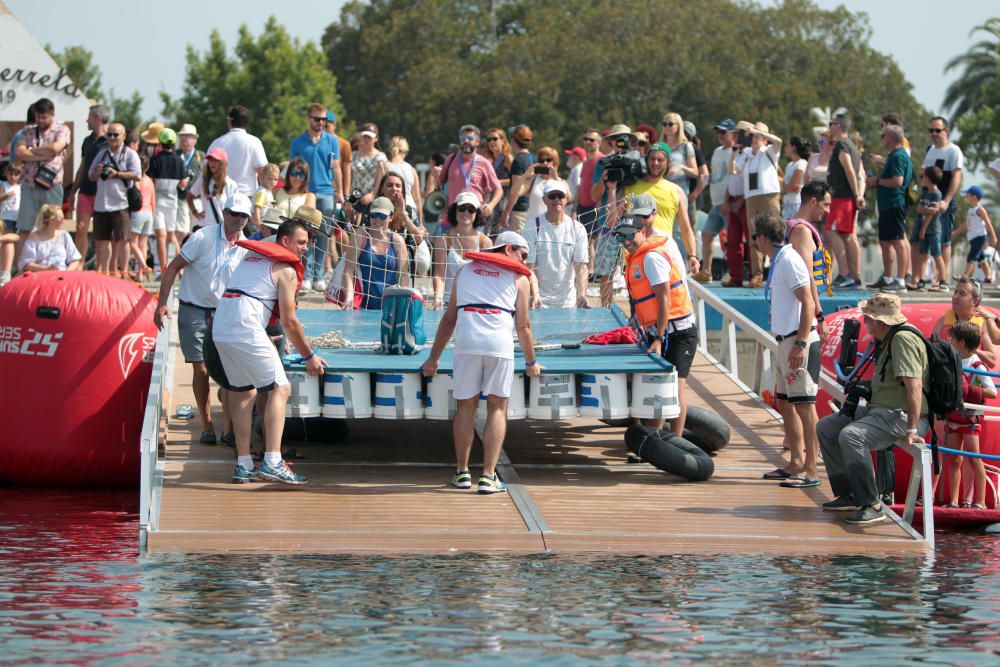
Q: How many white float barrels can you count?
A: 8